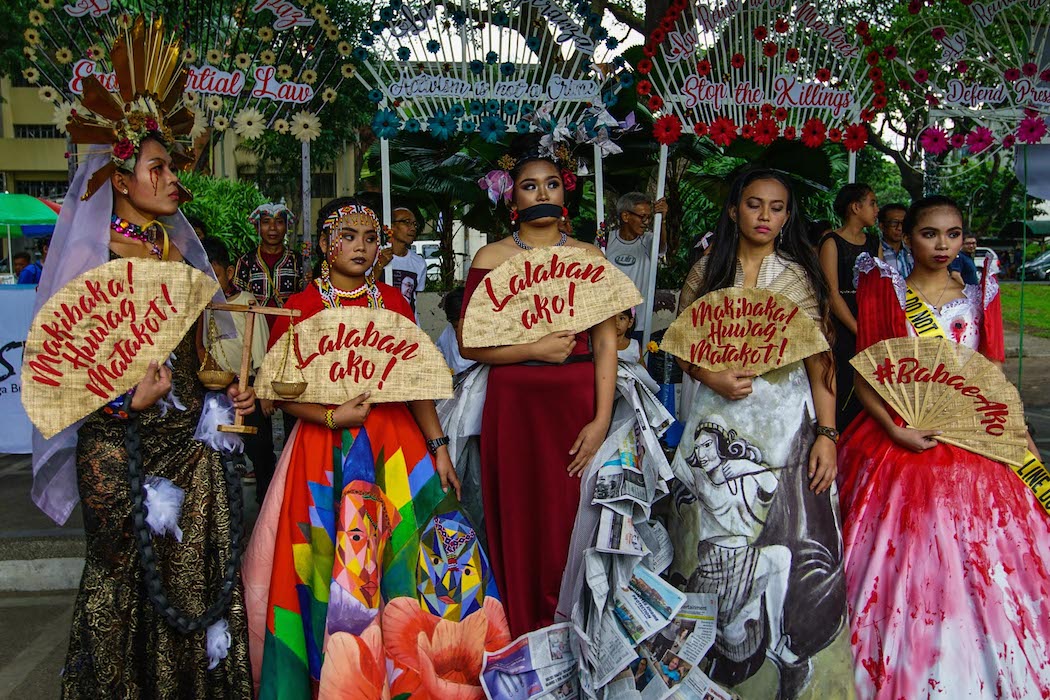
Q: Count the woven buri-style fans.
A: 5